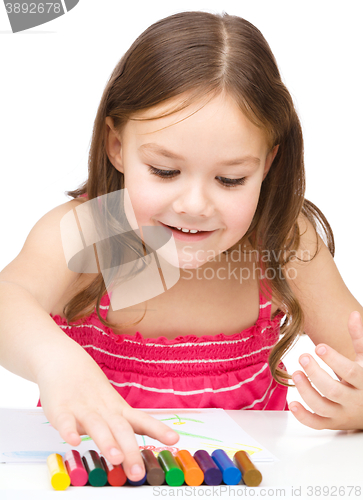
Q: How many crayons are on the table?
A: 11